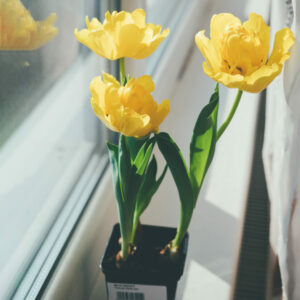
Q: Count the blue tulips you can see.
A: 0